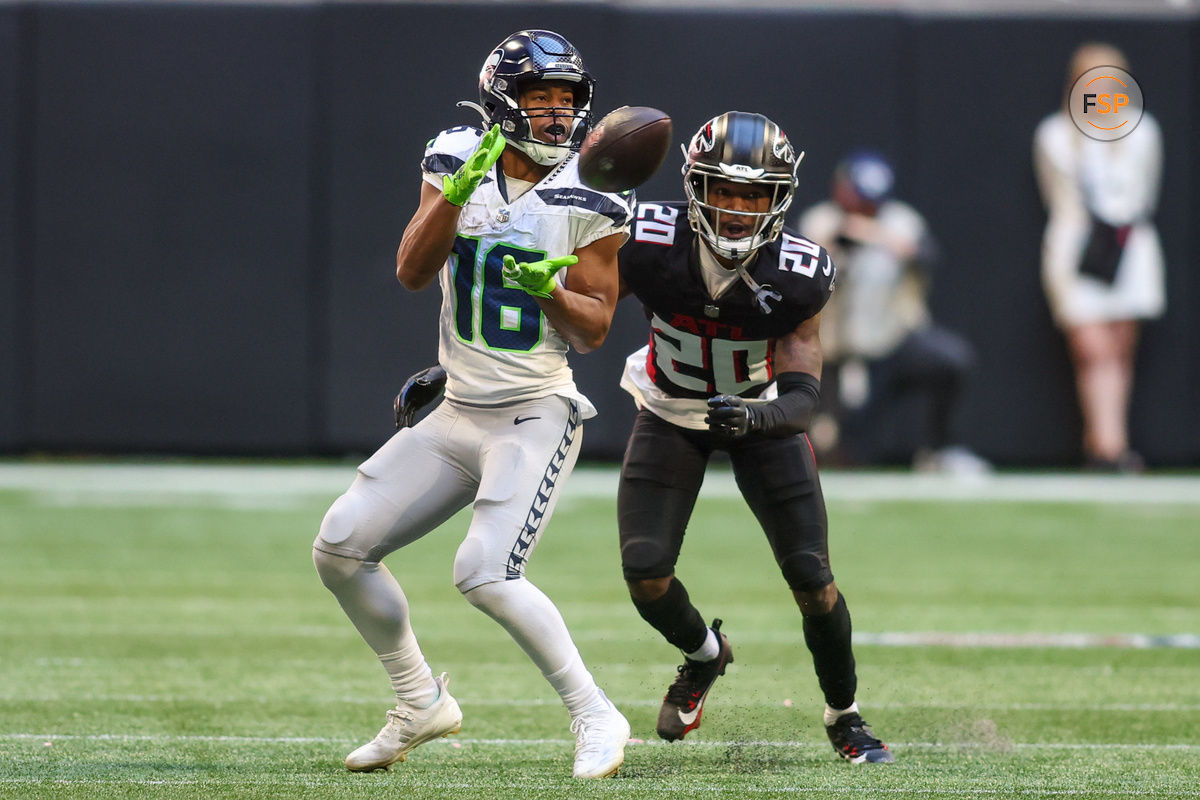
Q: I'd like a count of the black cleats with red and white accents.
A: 2